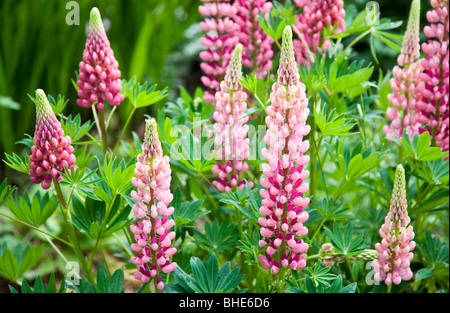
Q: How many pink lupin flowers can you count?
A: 11